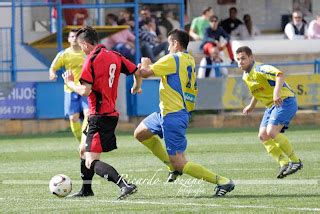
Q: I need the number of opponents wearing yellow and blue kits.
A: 3